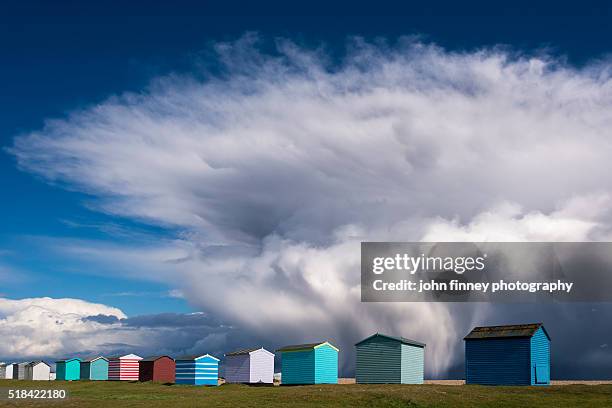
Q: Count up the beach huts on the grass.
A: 13